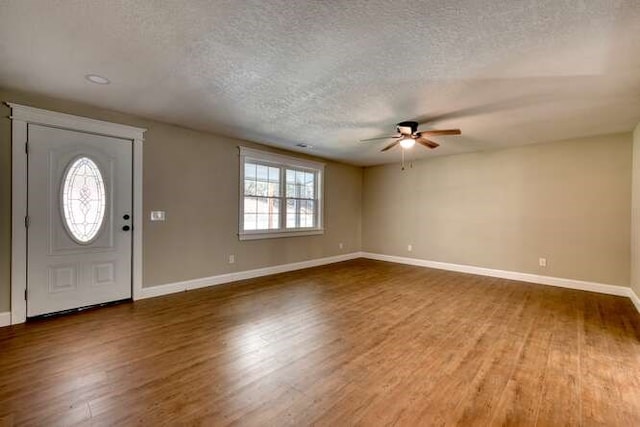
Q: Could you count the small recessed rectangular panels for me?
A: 2